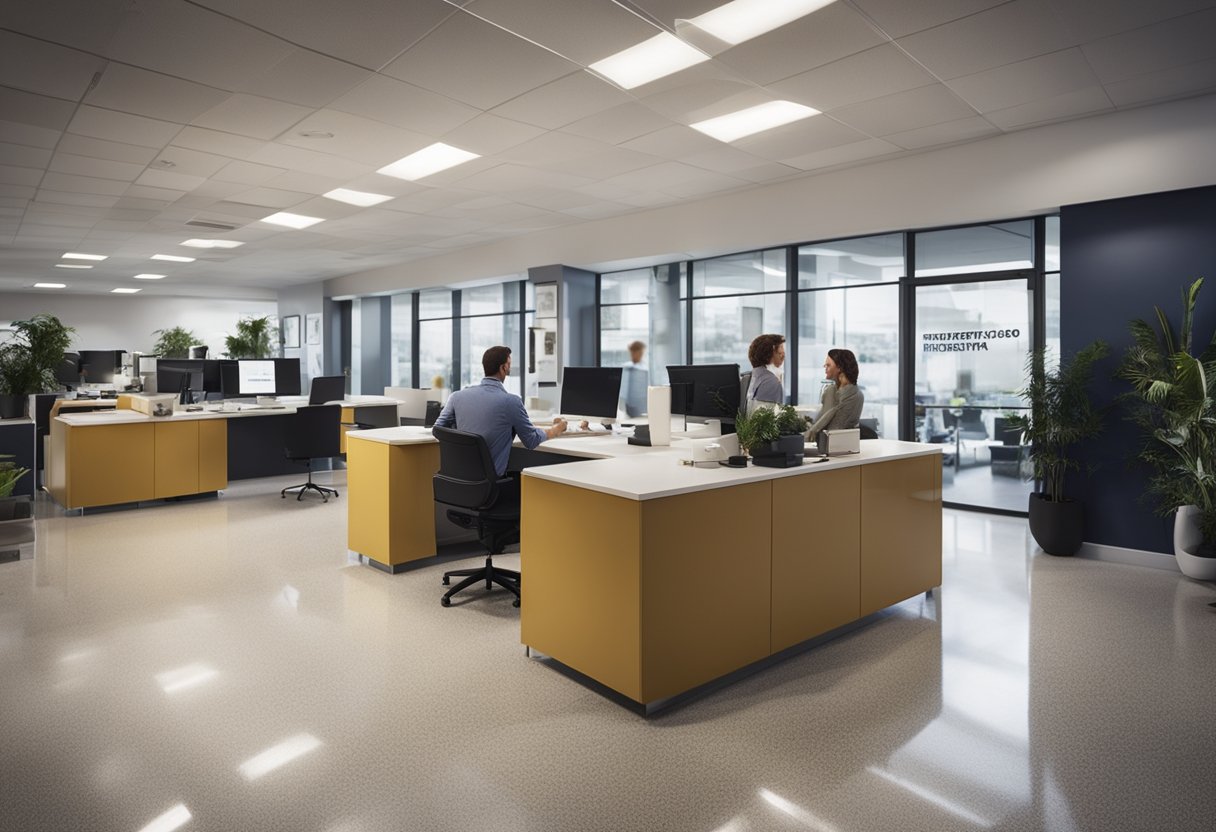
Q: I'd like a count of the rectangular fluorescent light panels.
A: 13